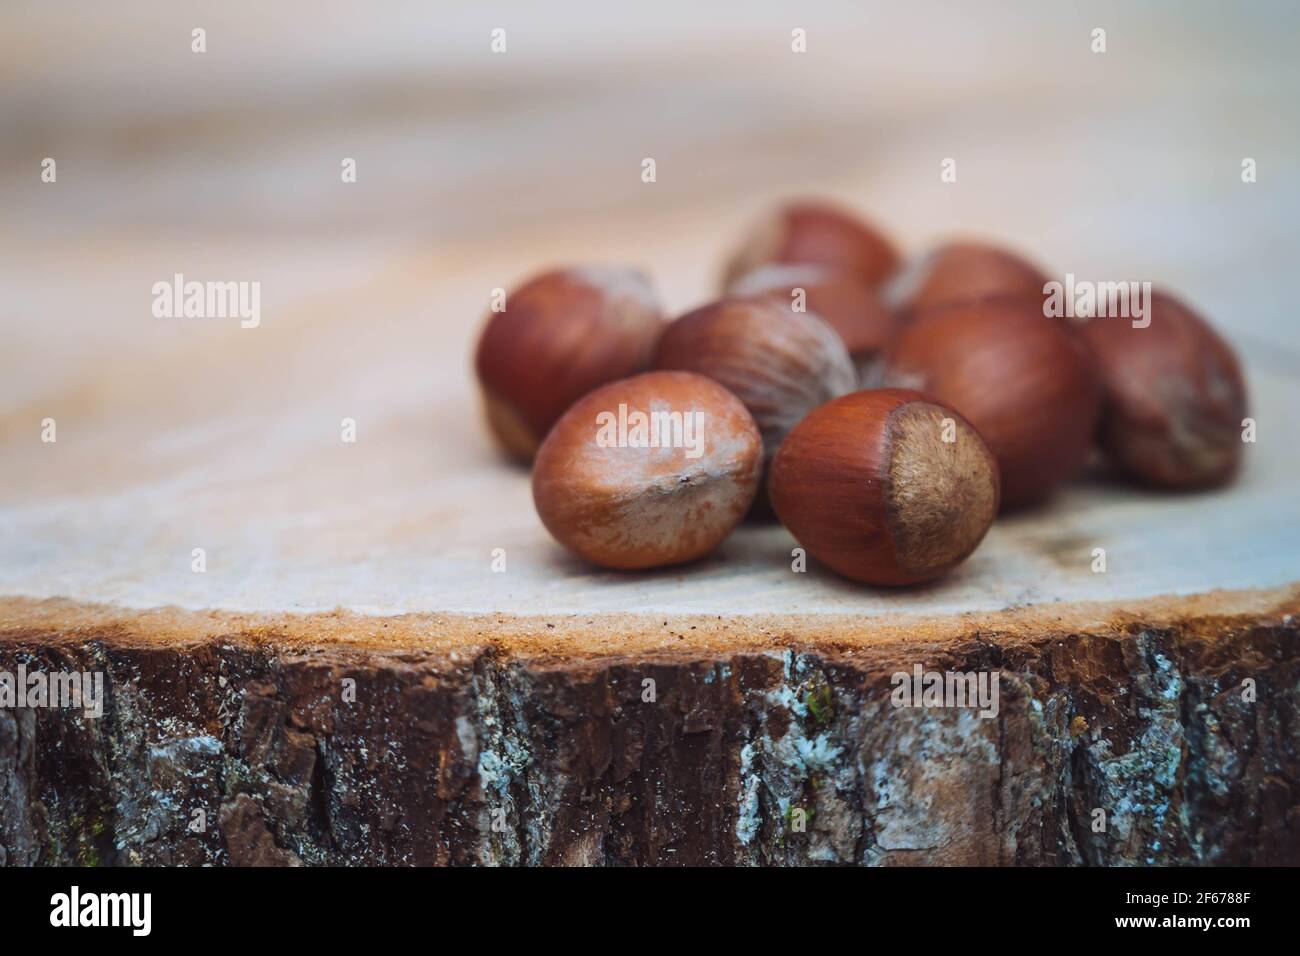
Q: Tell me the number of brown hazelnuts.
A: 9